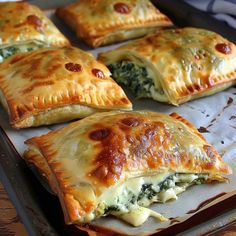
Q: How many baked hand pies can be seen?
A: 5